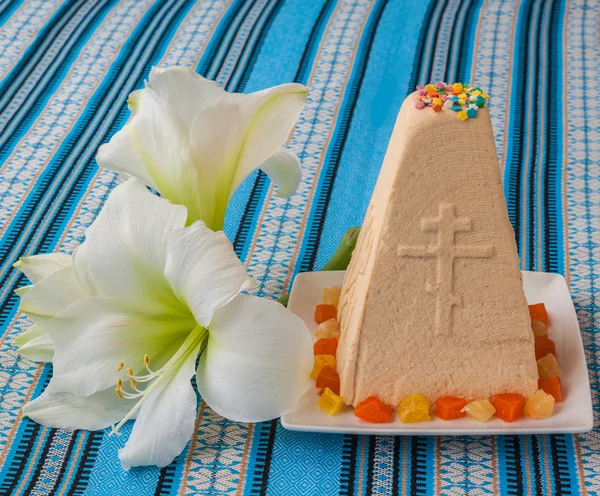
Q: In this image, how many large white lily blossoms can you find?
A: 2